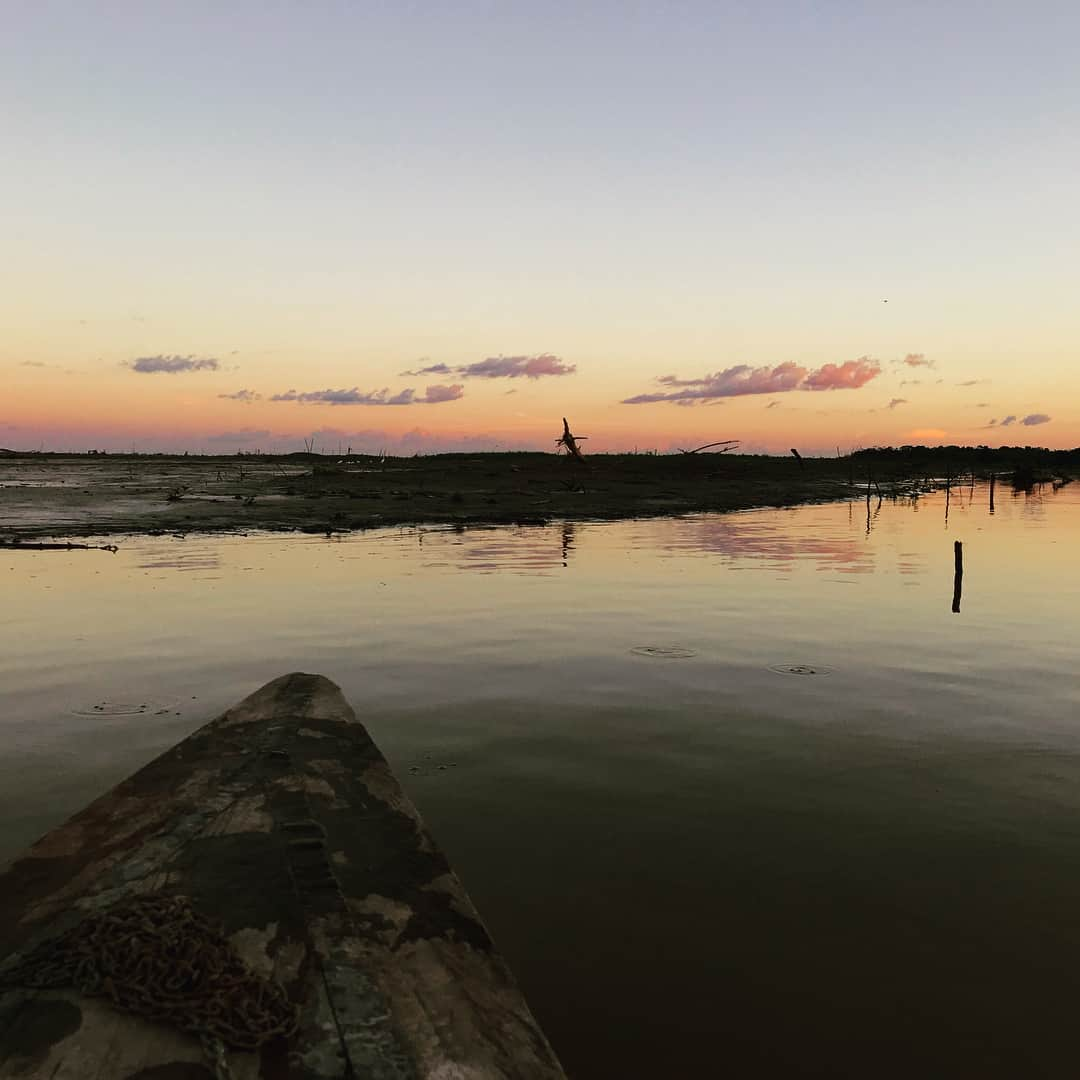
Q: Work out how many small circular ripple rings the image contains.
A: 3